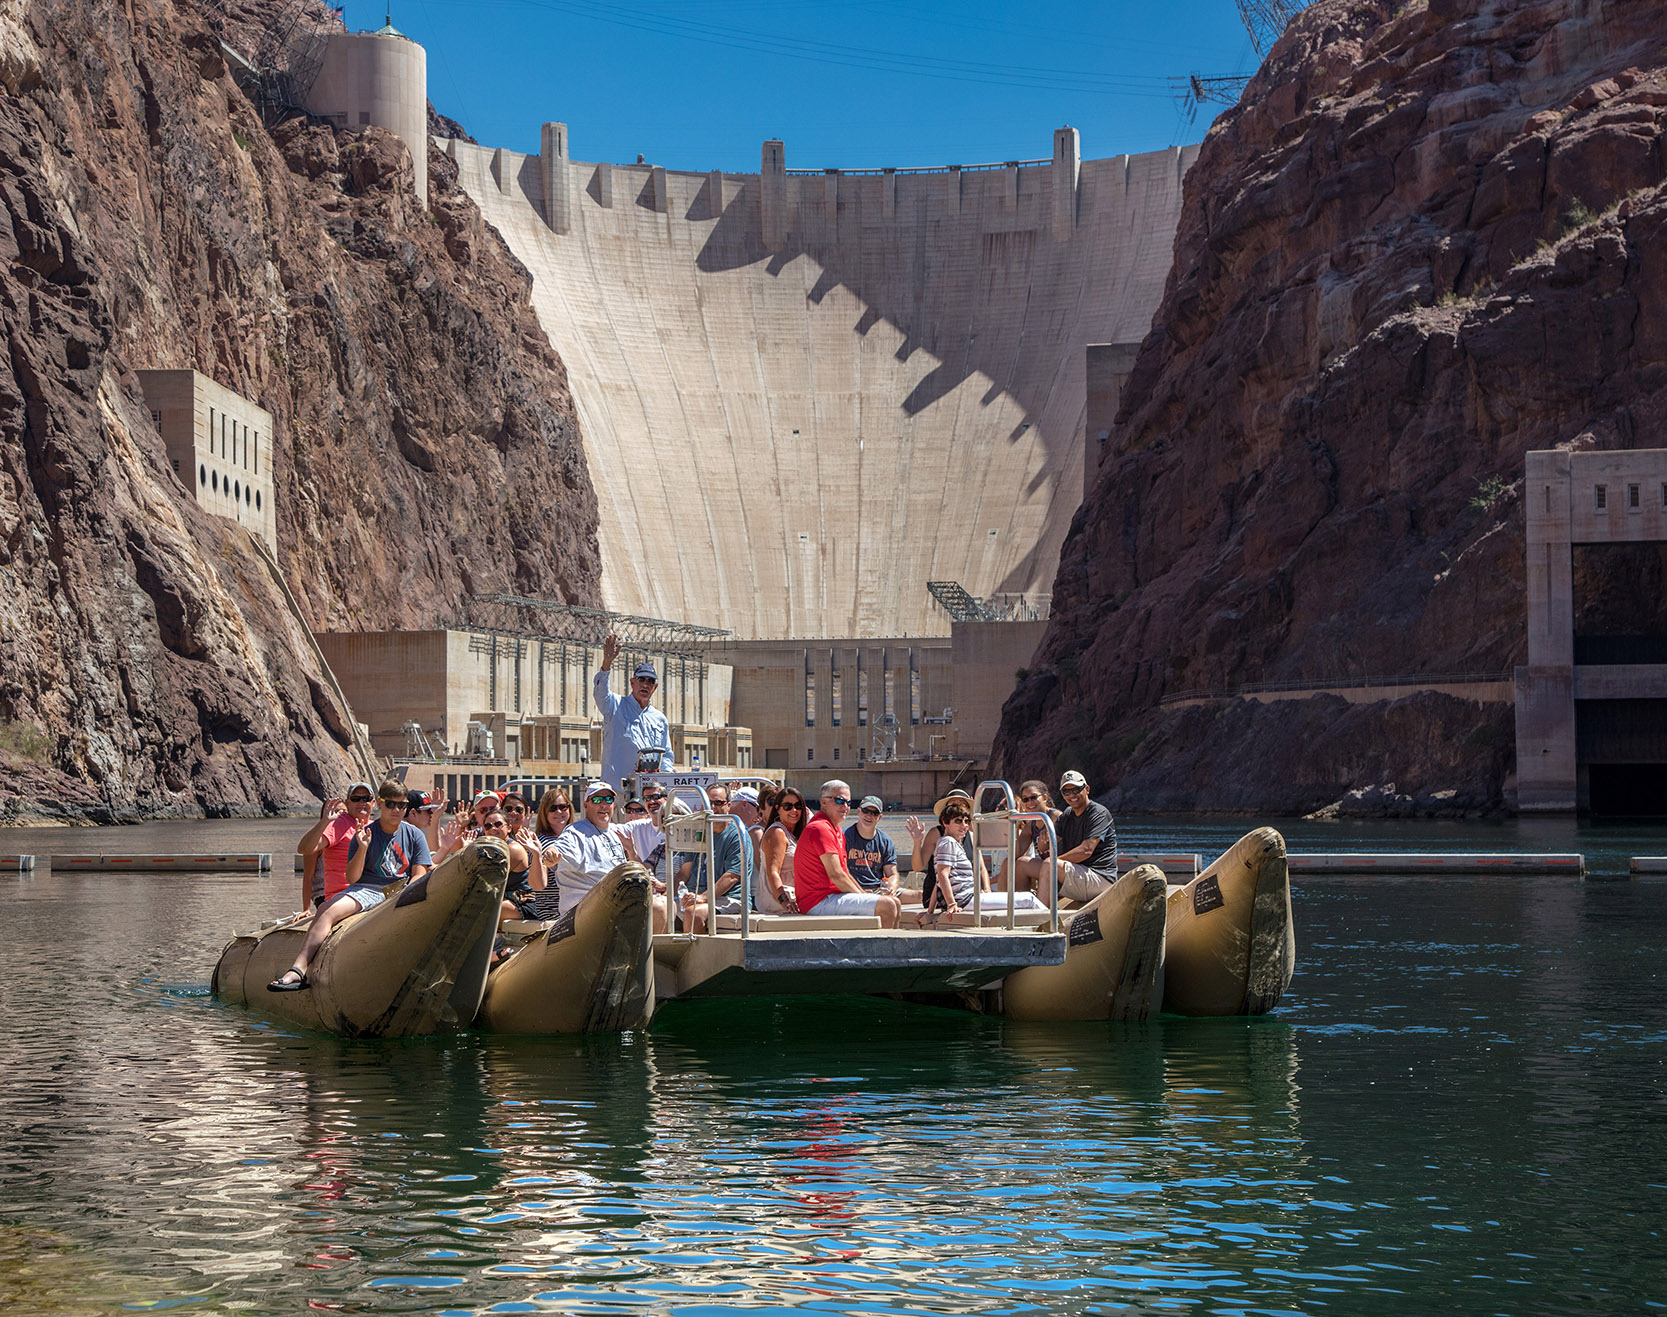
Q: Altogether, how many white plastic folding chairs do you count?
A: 0